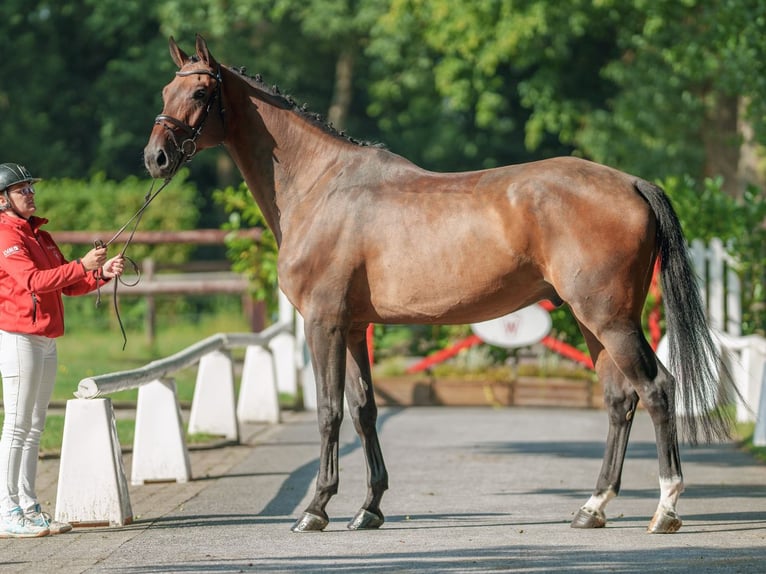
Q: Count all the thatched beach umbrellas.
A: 0